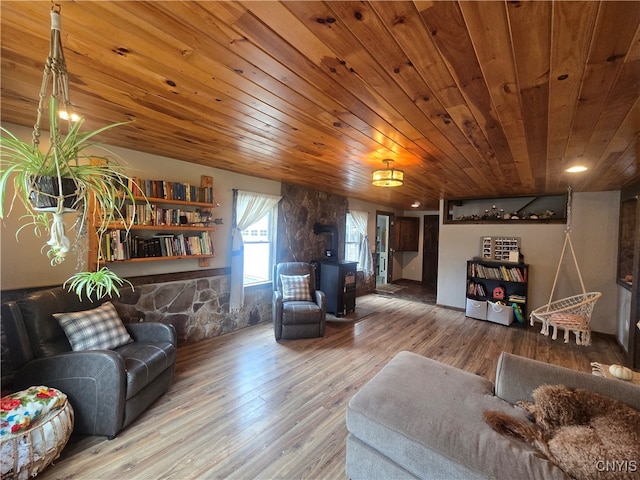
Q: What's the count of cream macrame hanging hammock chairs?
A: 1